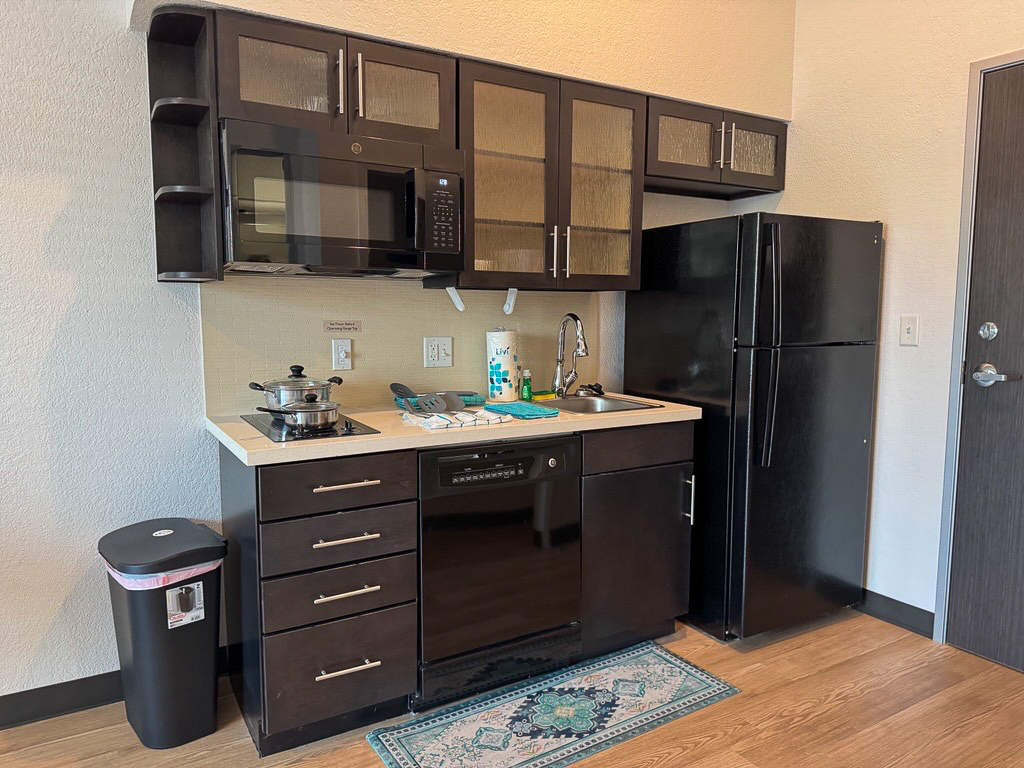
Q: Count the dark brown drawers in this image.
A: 4